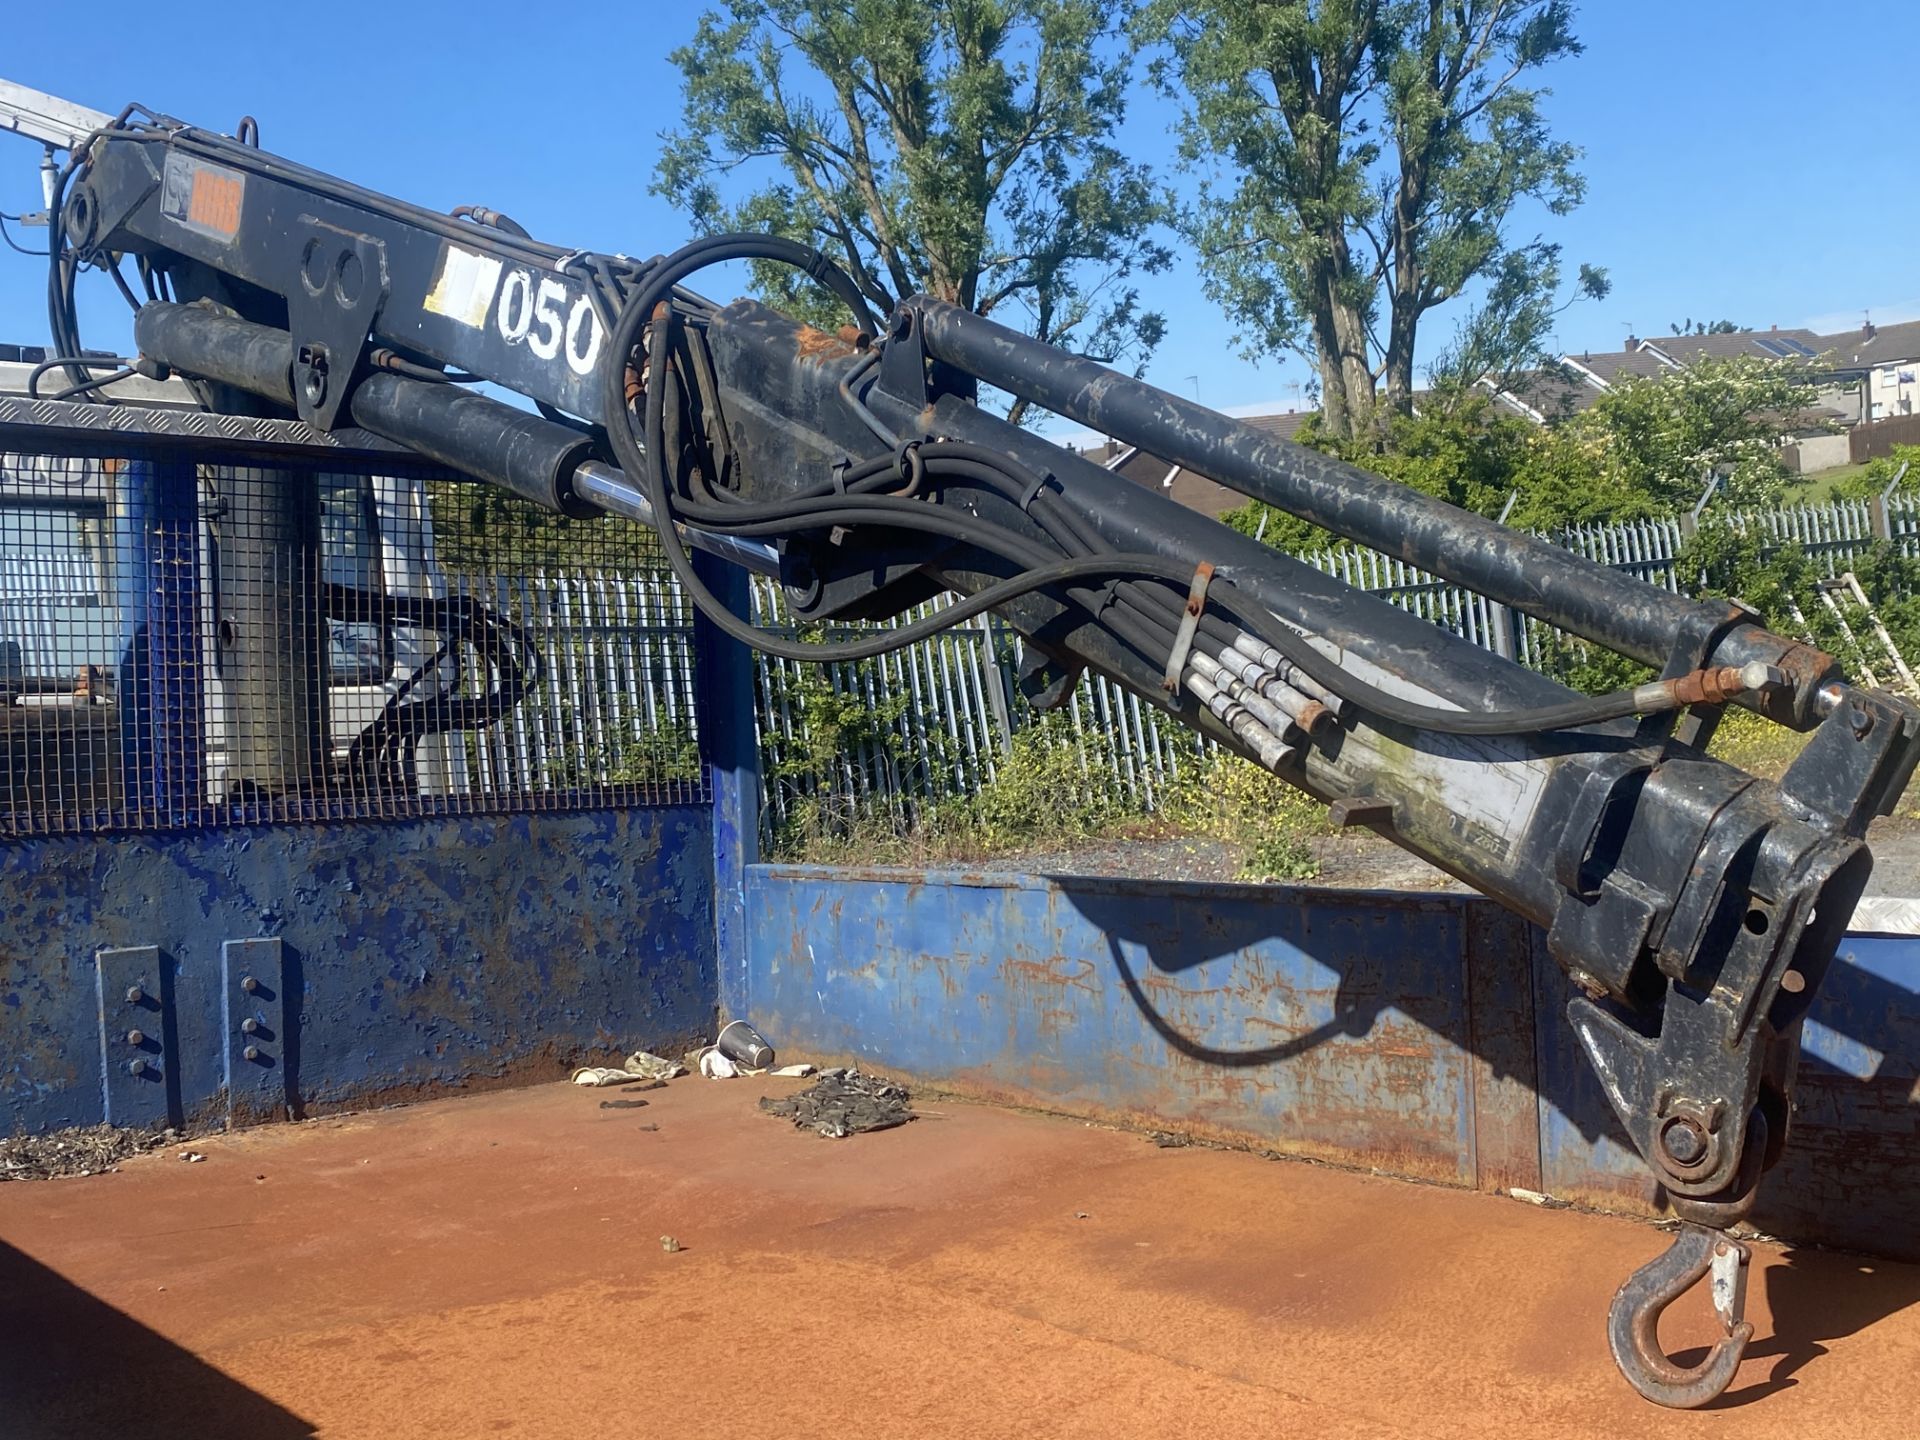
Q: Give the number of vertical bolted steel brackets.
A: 2